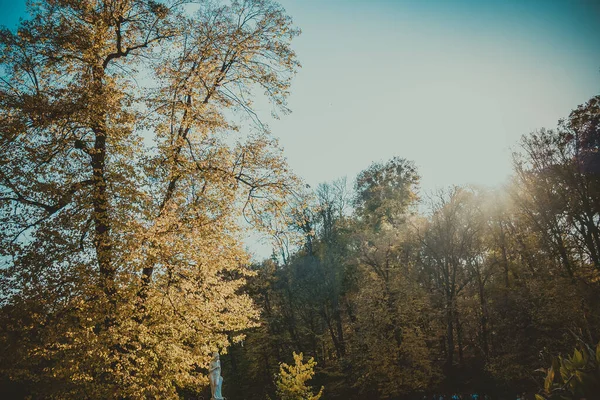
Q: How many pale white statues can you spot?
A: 1